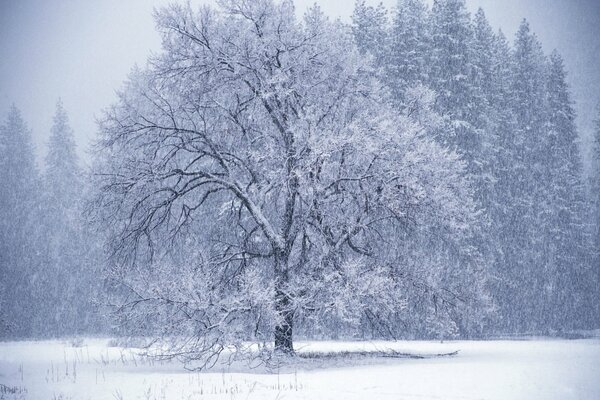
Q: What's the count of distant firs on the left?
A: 2